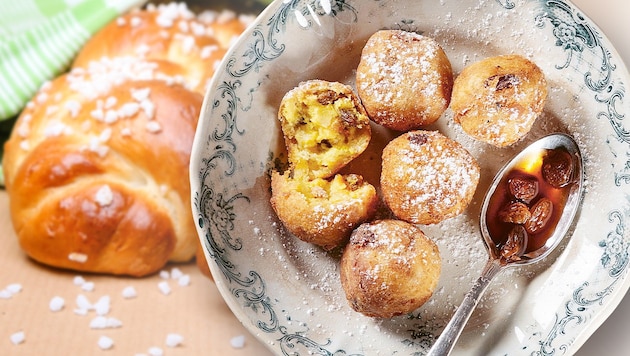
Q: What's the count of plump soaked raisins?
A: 5